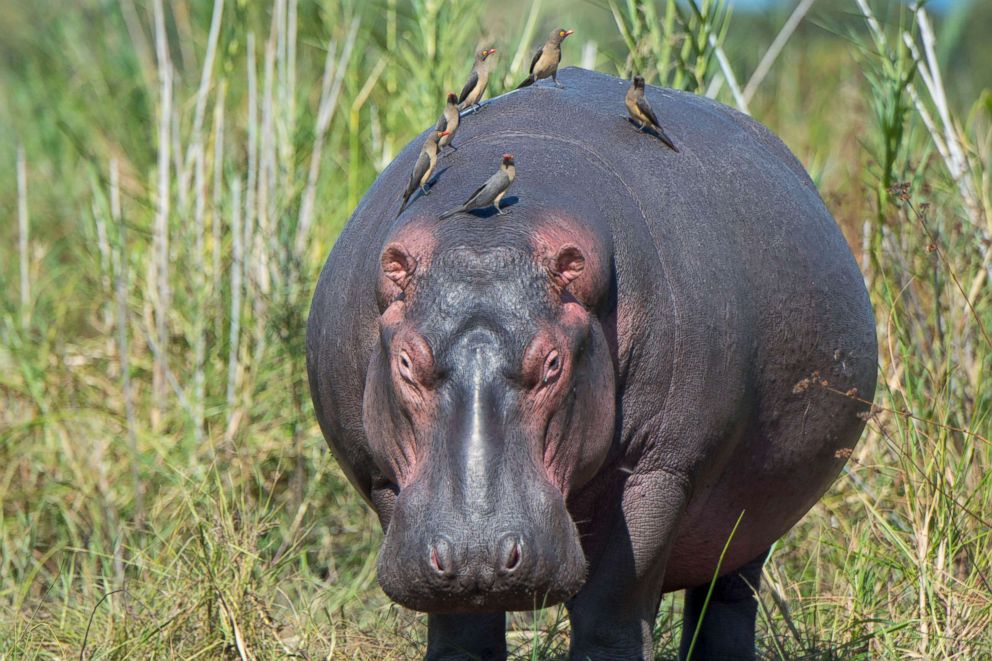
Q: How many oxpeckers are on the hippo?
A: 6